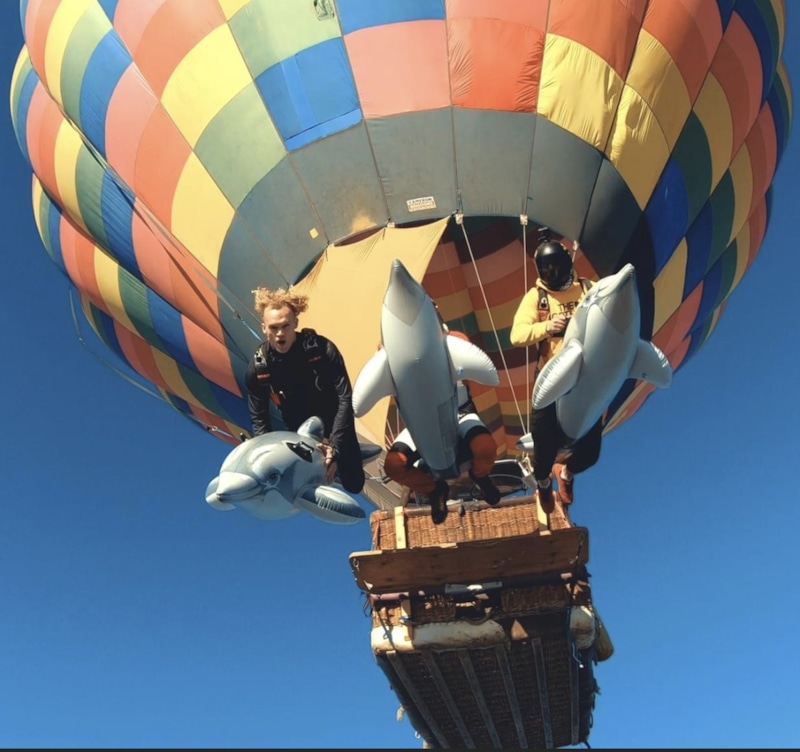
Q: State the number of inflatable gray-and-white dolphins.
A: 3